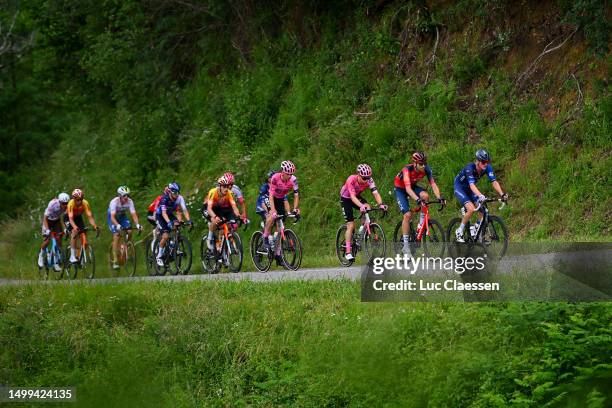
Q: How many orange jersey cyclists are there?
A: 2